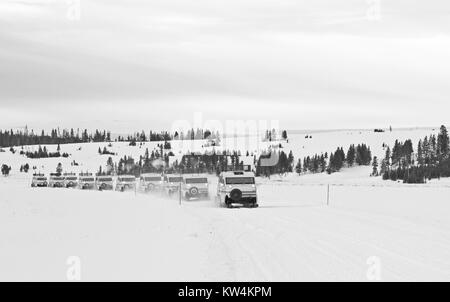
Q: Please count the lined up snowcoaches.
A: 10